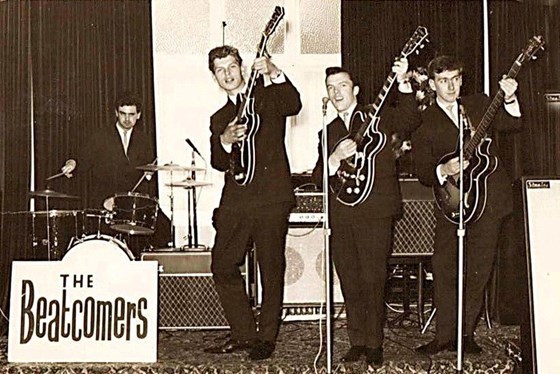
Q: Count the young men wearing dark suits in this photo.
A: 4